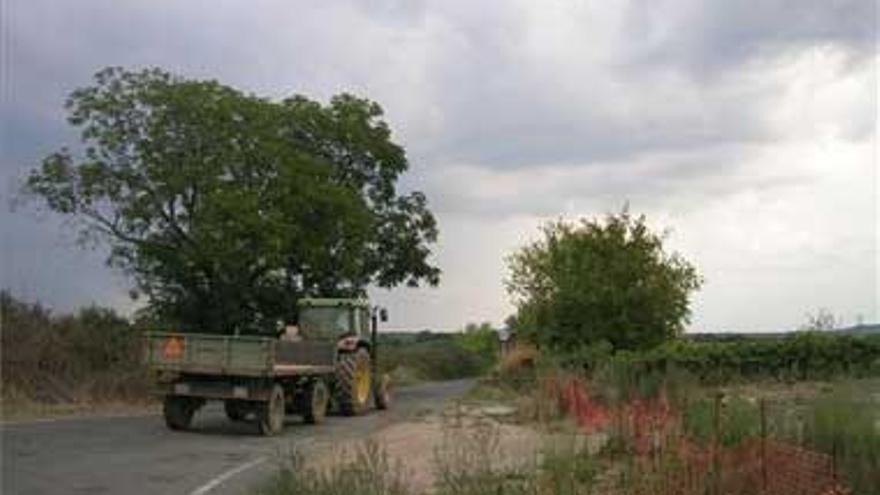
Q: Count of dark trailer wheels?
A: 4